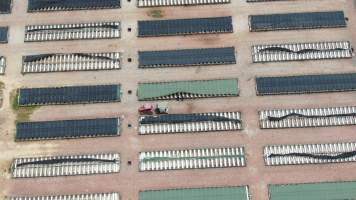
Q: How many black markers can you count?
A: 6